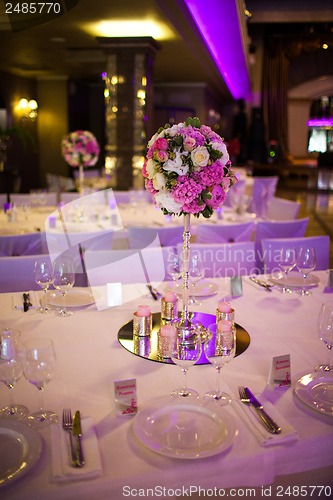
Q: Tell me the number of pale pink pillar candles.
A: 5